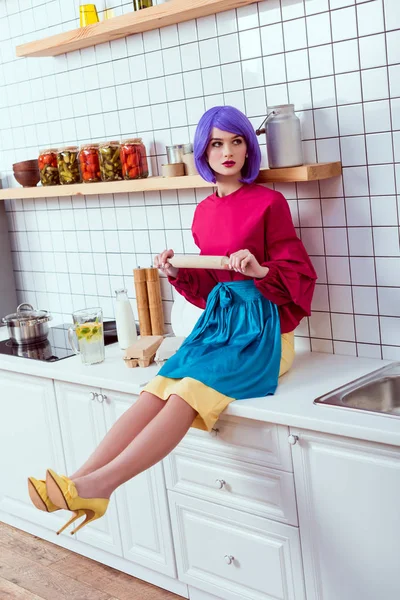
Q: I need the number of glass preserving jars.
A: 5